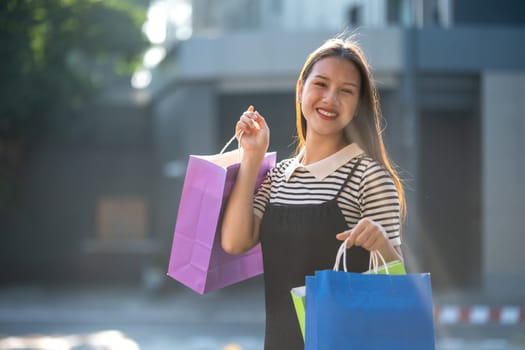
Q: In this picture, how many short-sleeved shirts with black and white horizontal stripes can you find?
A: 1